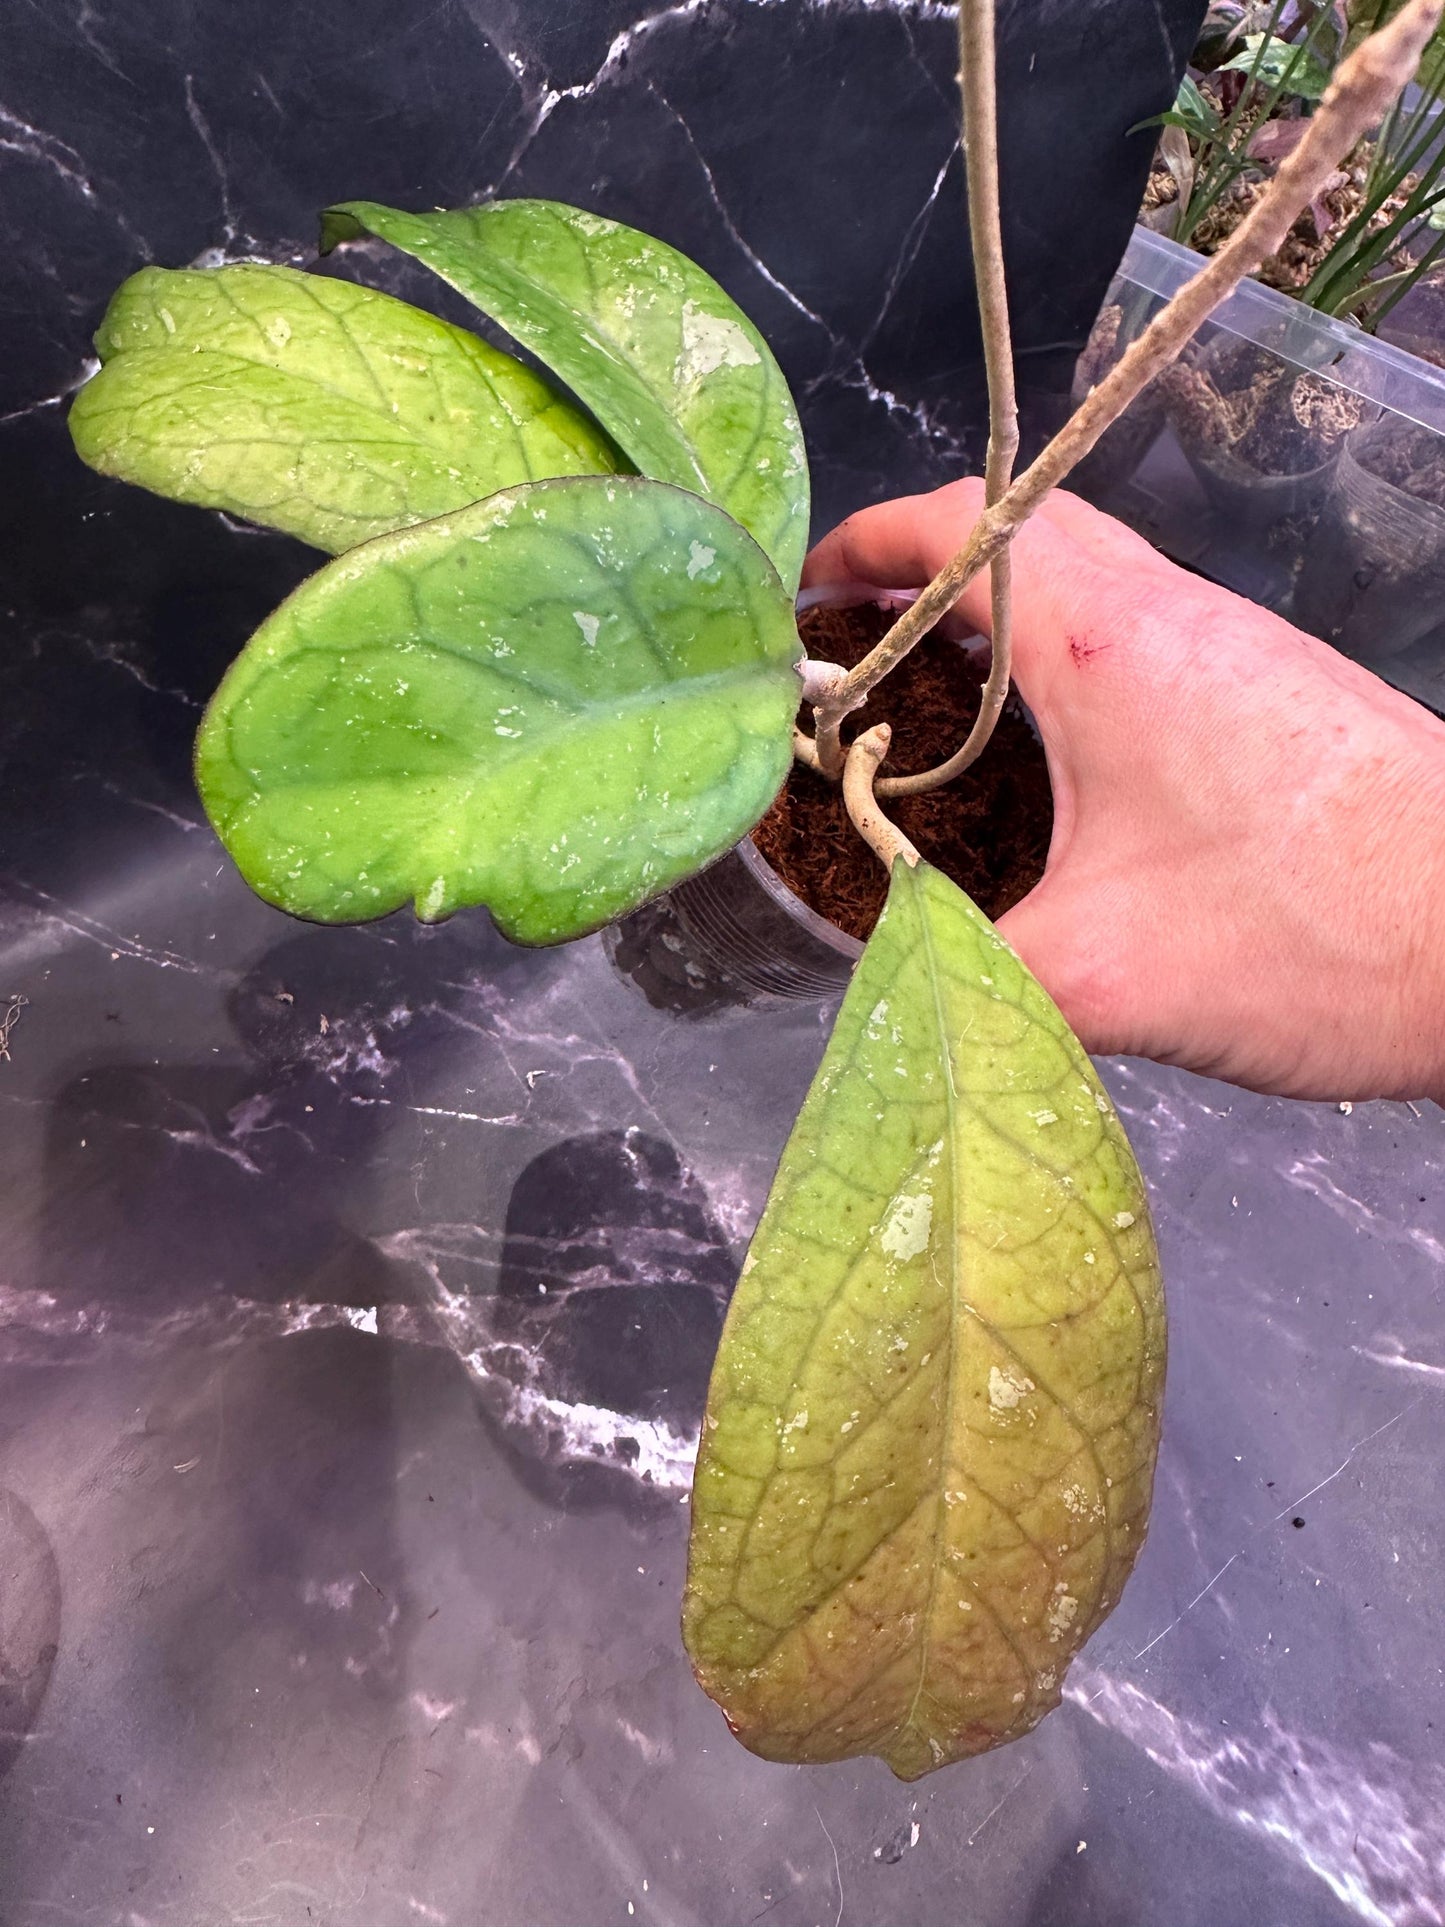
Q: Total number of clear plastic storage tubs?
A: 1